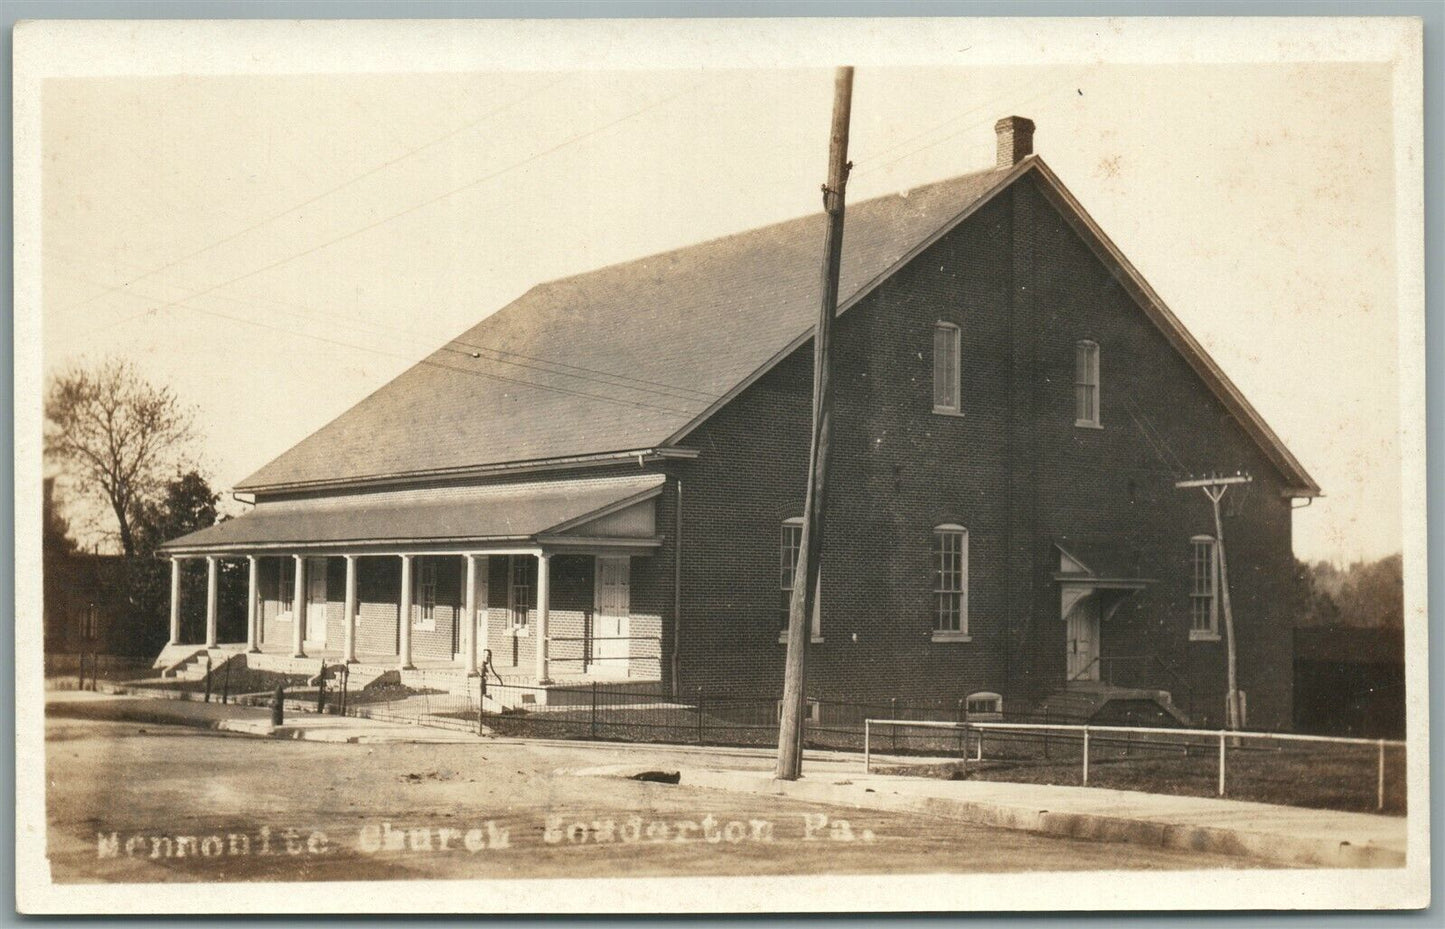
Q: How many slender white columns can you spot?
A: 8